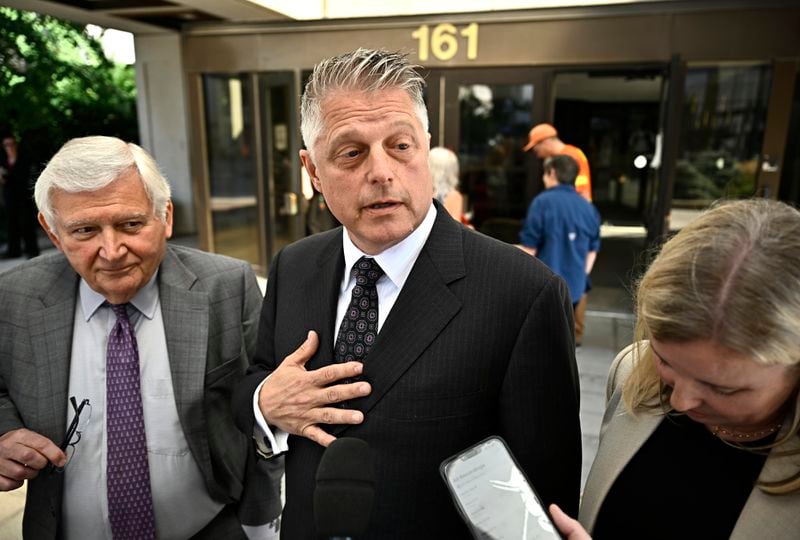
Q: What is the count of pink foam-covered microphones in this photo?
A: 0